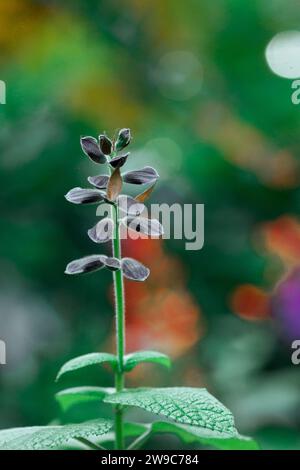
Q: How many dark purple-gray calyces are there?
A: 13